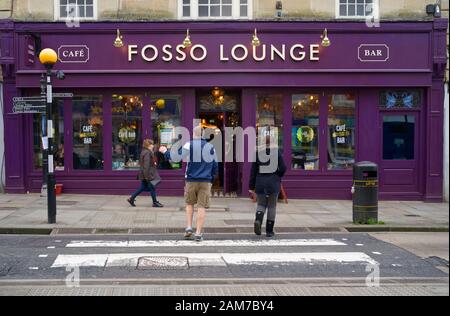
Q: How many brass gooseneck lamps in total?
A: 4